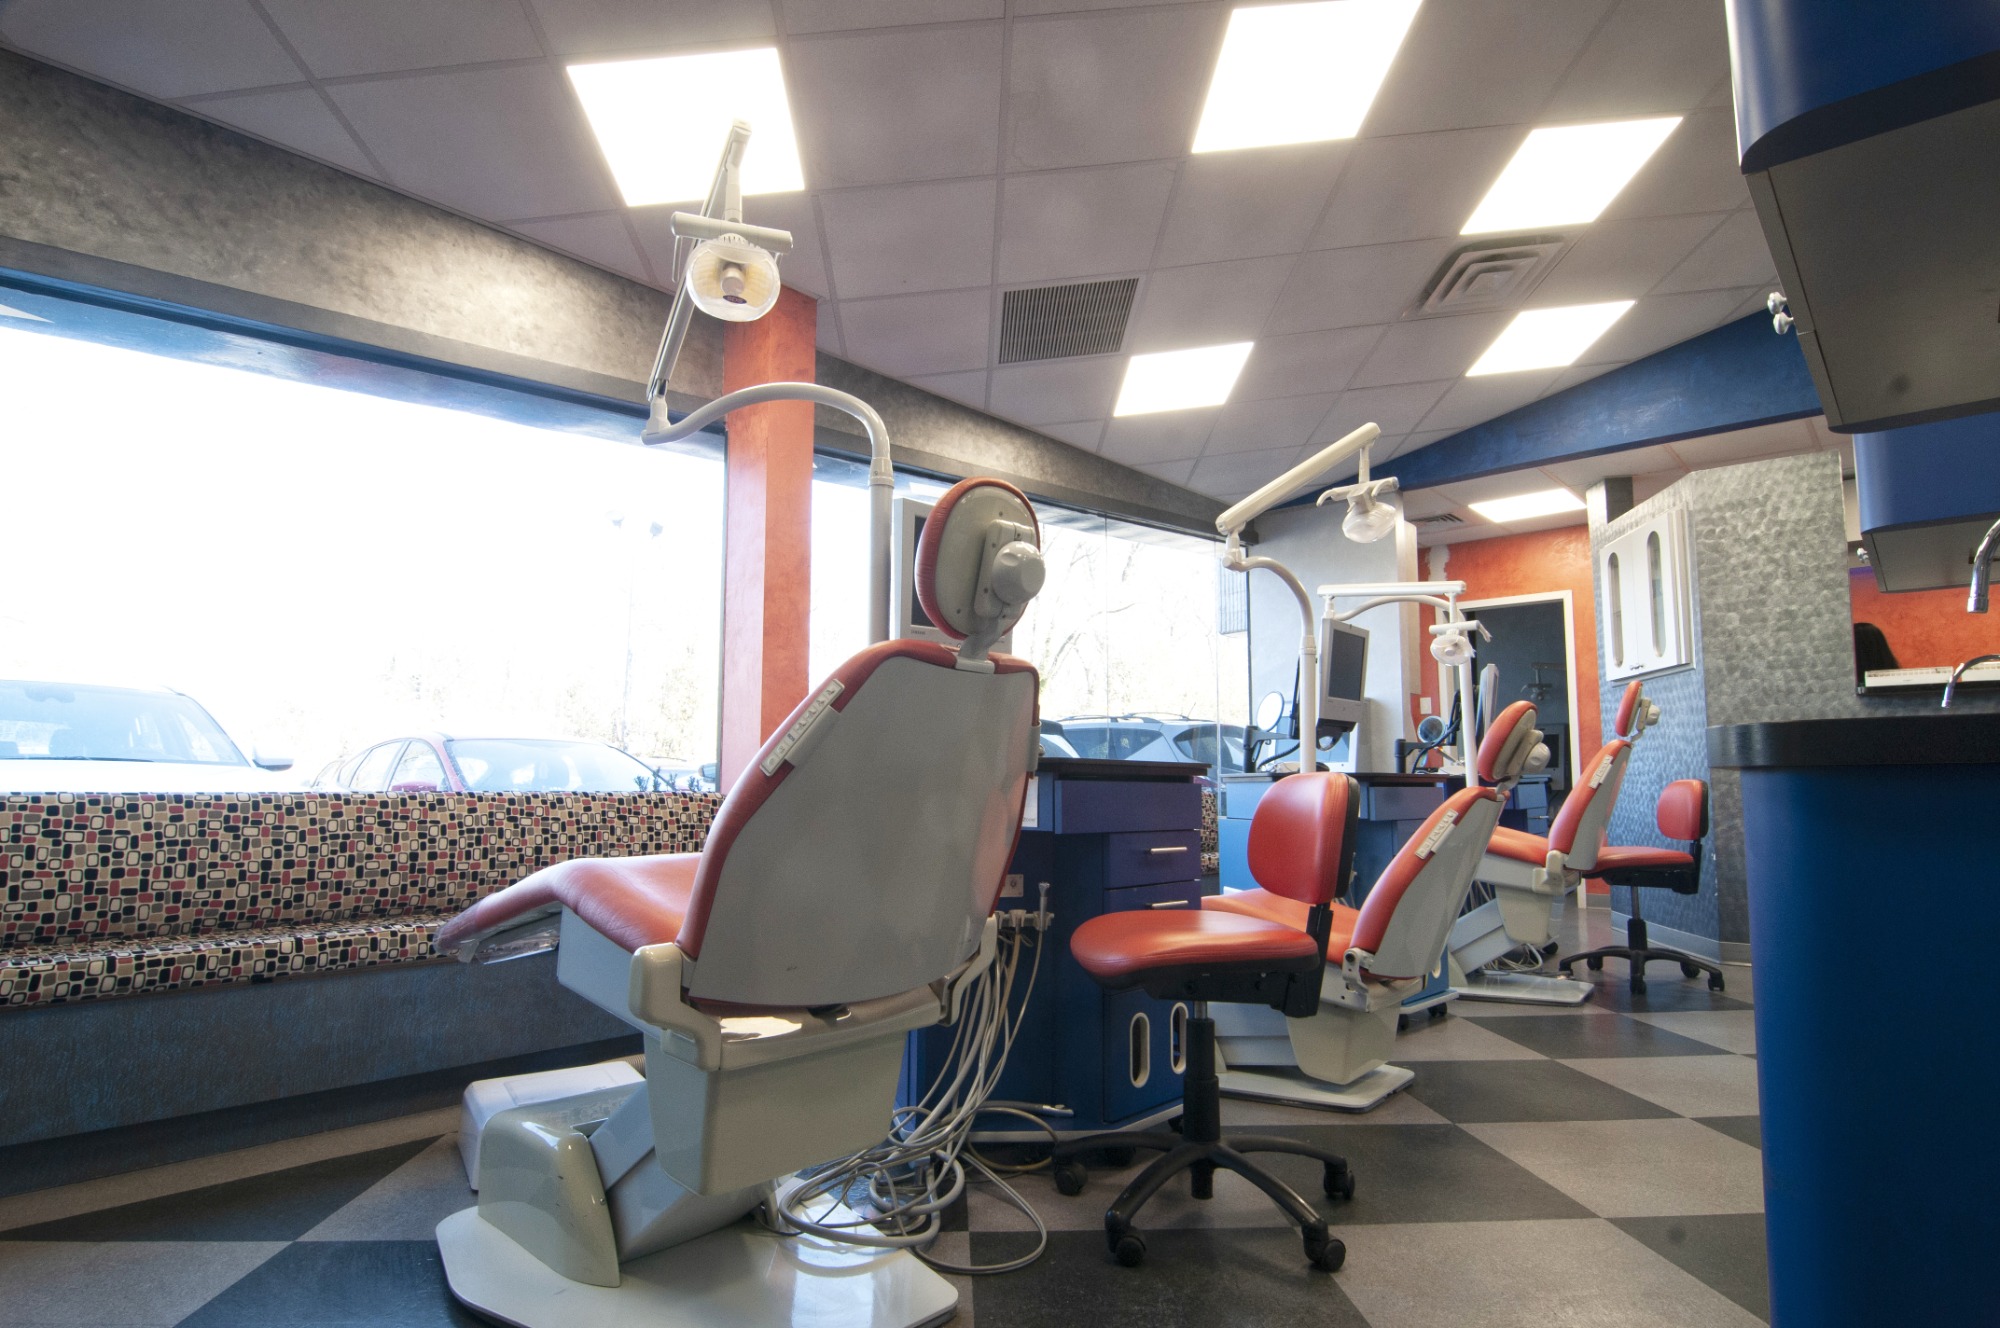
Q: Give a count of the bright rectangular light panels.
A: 6